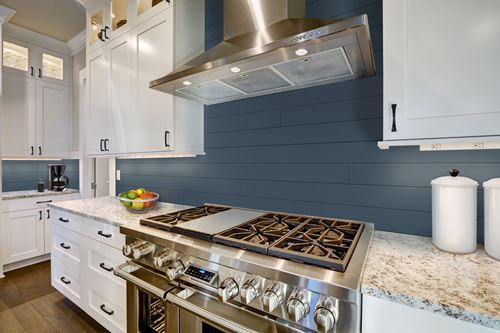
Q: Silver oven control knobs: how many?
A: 9